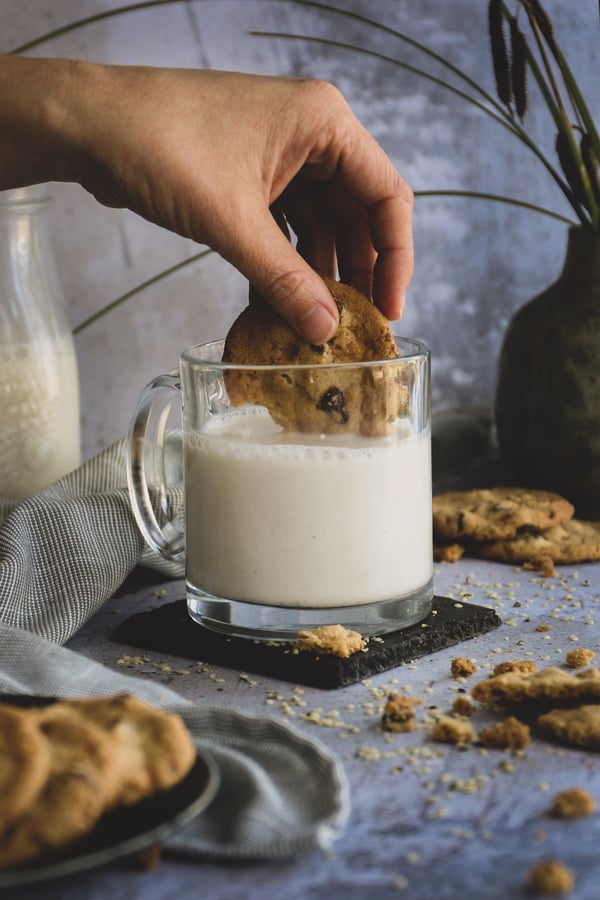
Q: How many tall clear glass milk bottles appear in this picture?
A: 1